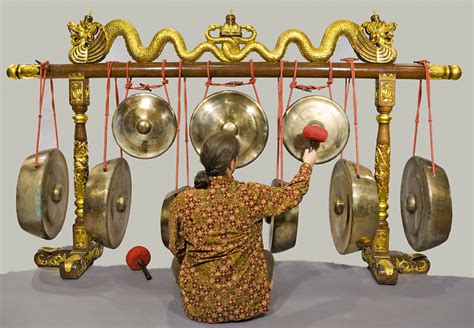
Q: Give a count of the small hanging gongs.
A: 3